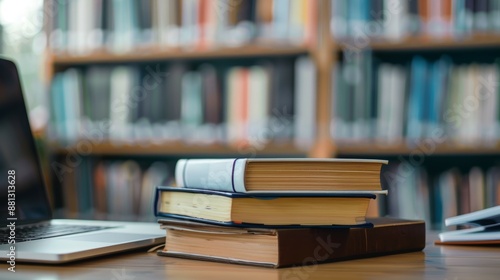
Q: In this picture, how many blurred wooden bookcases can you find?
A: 2